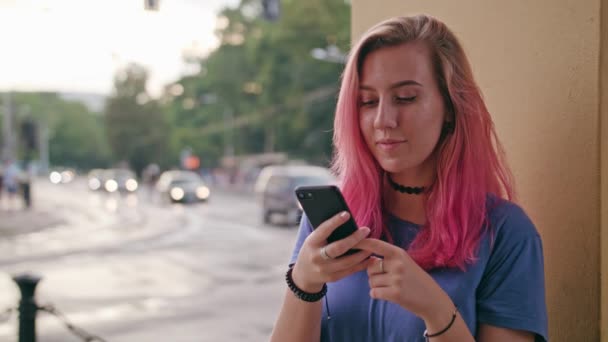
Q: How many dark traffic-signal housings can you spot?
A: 3